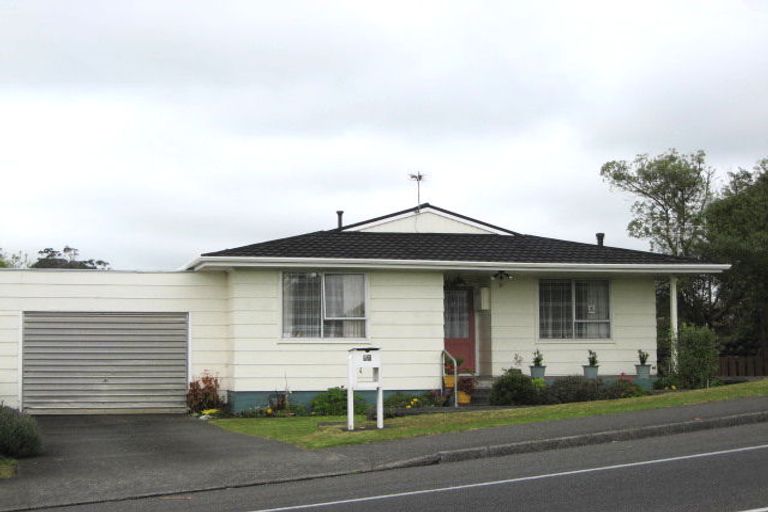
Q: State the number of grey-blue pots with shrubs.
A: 3